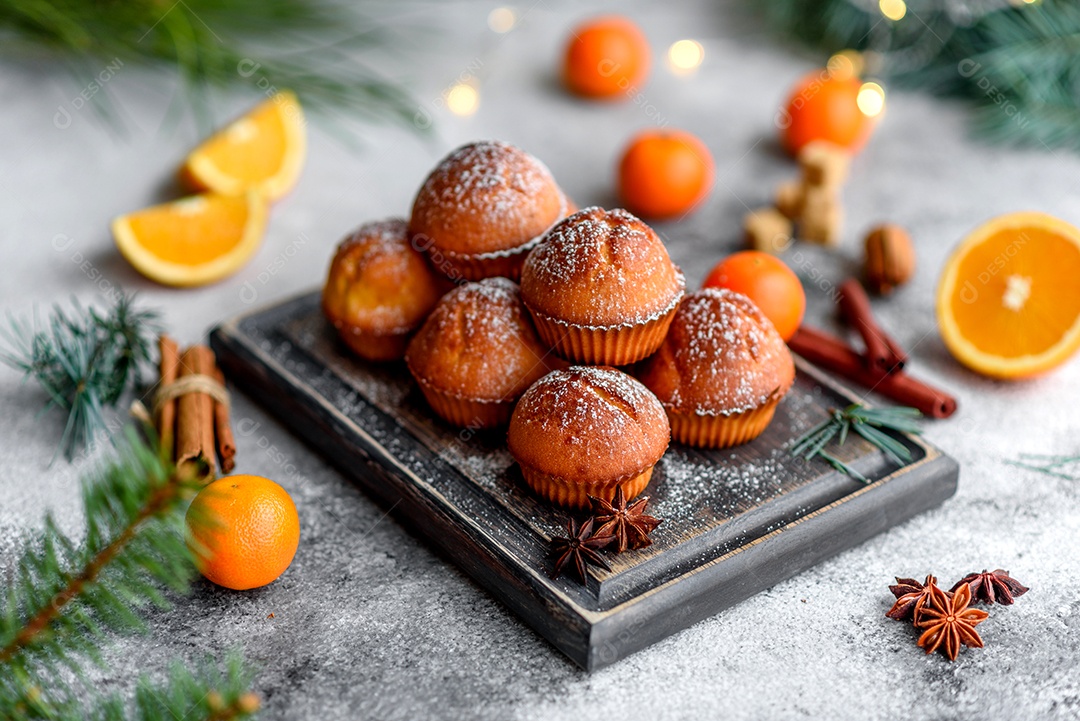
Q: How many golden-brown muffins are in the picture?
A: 6